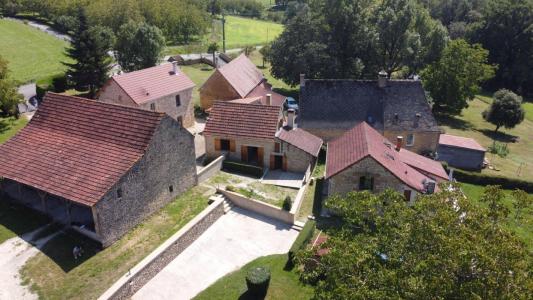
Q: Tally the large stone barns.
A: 1